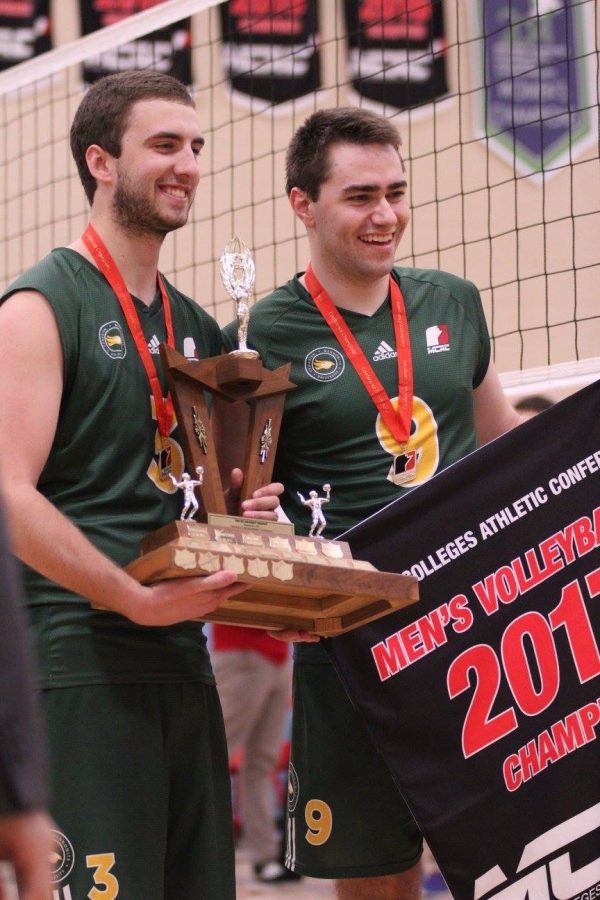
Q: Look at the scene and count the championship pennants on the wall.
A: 5